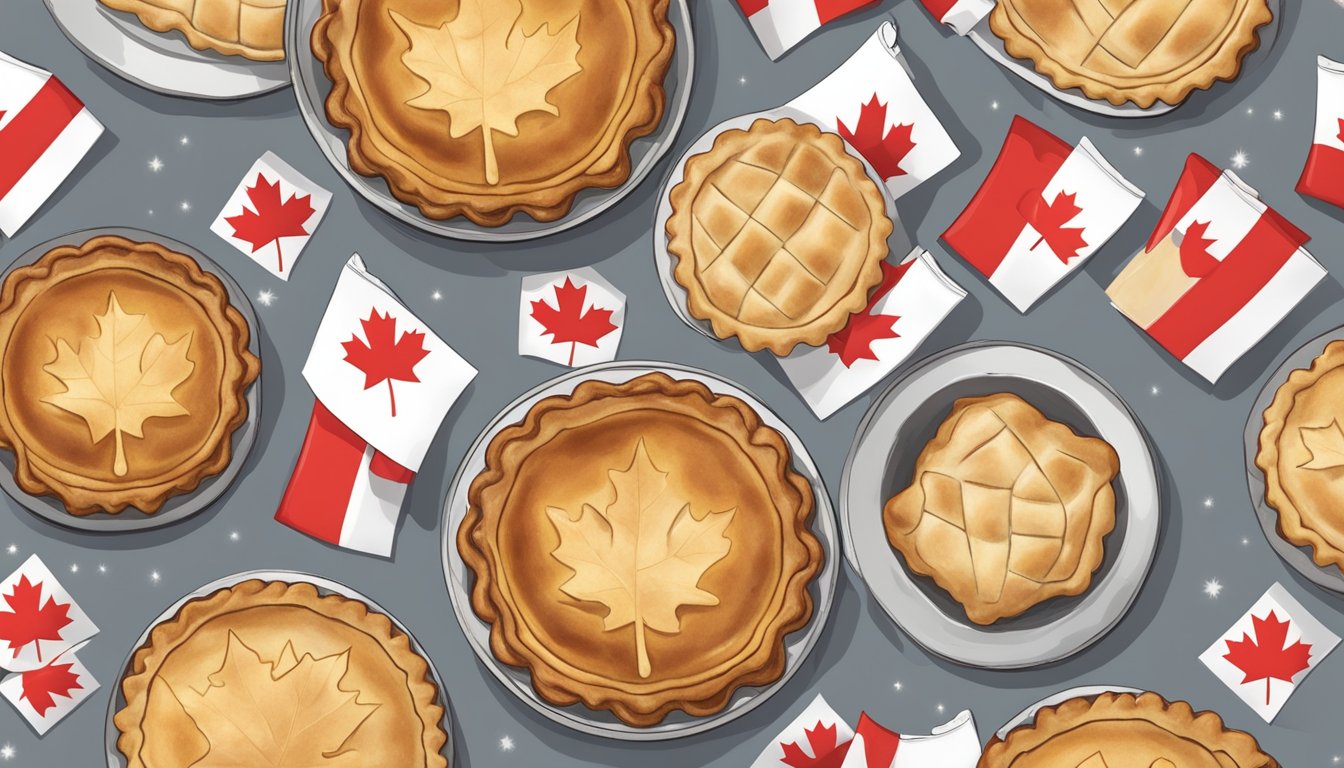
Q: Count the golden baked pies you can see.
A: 10